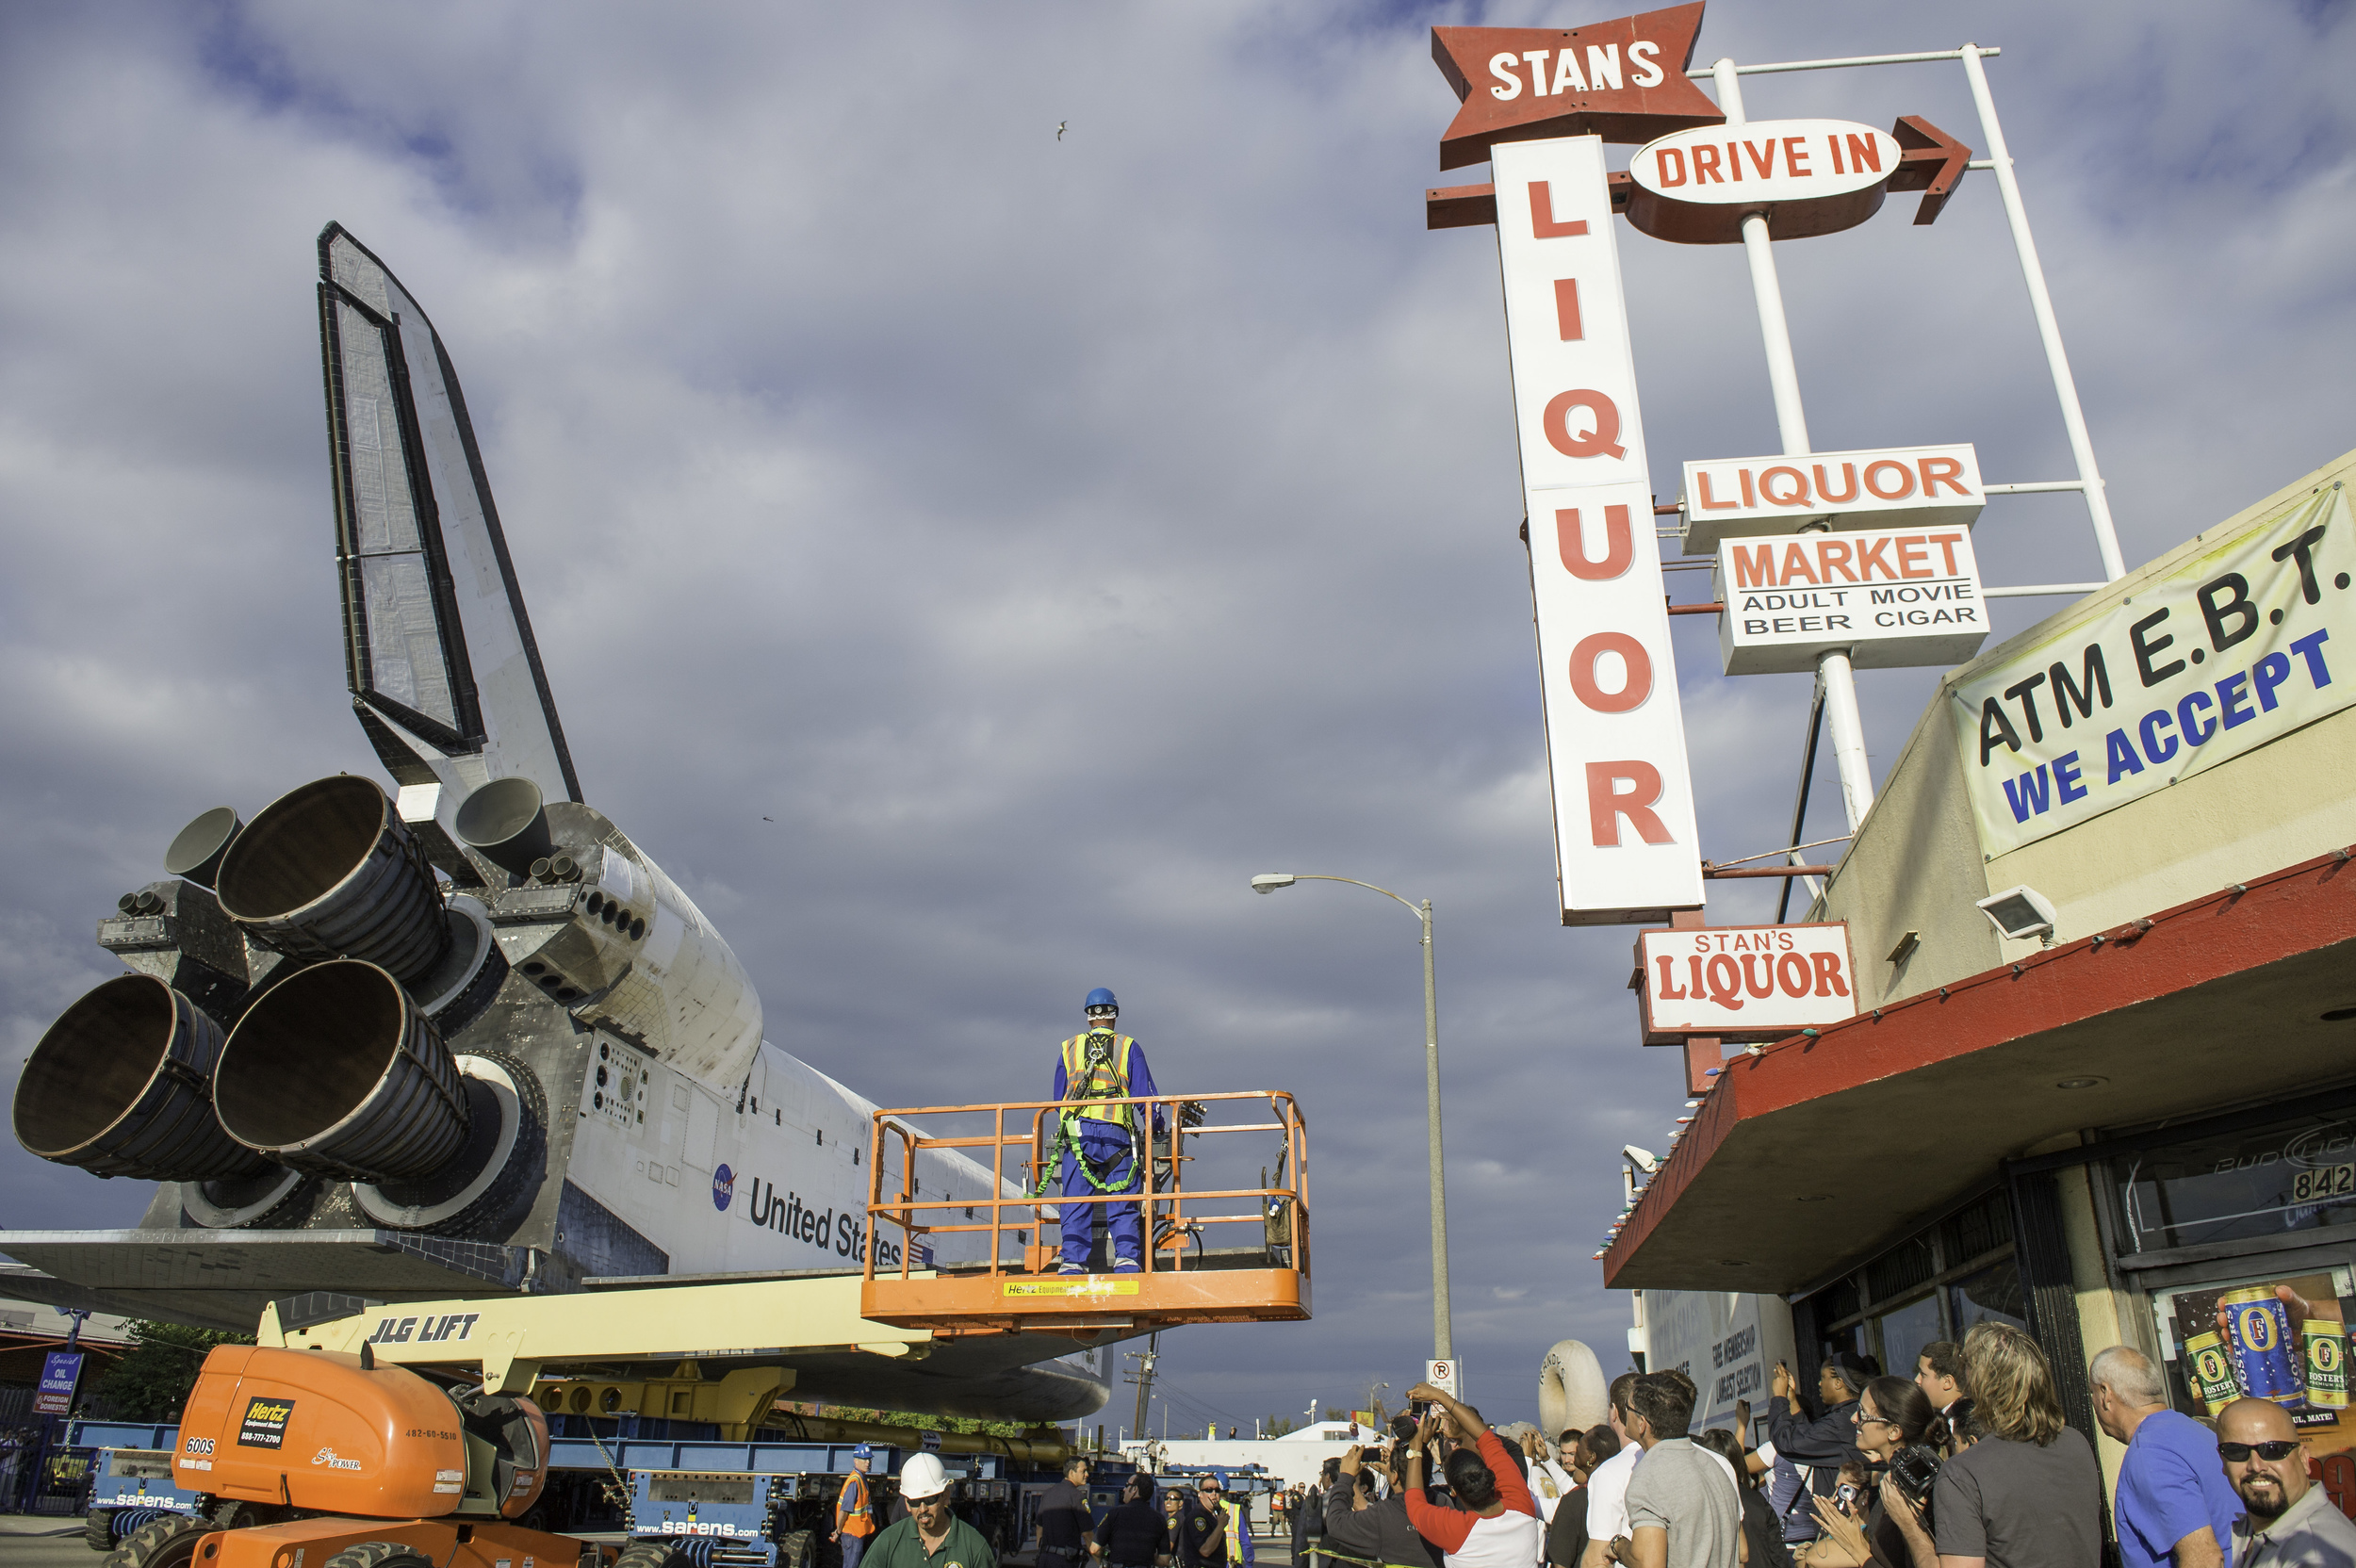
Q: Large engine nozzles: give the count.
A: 3